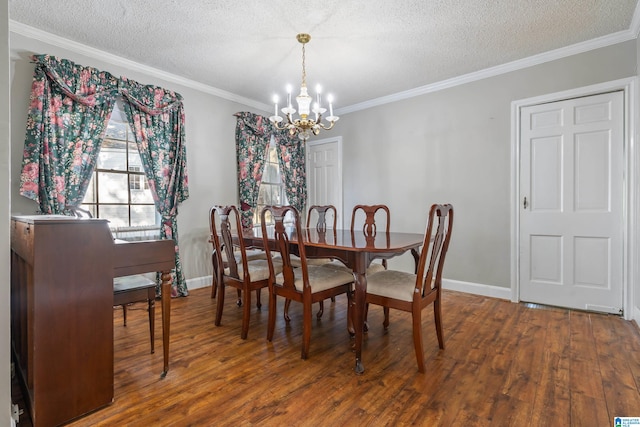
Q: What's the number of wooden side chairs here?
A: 6